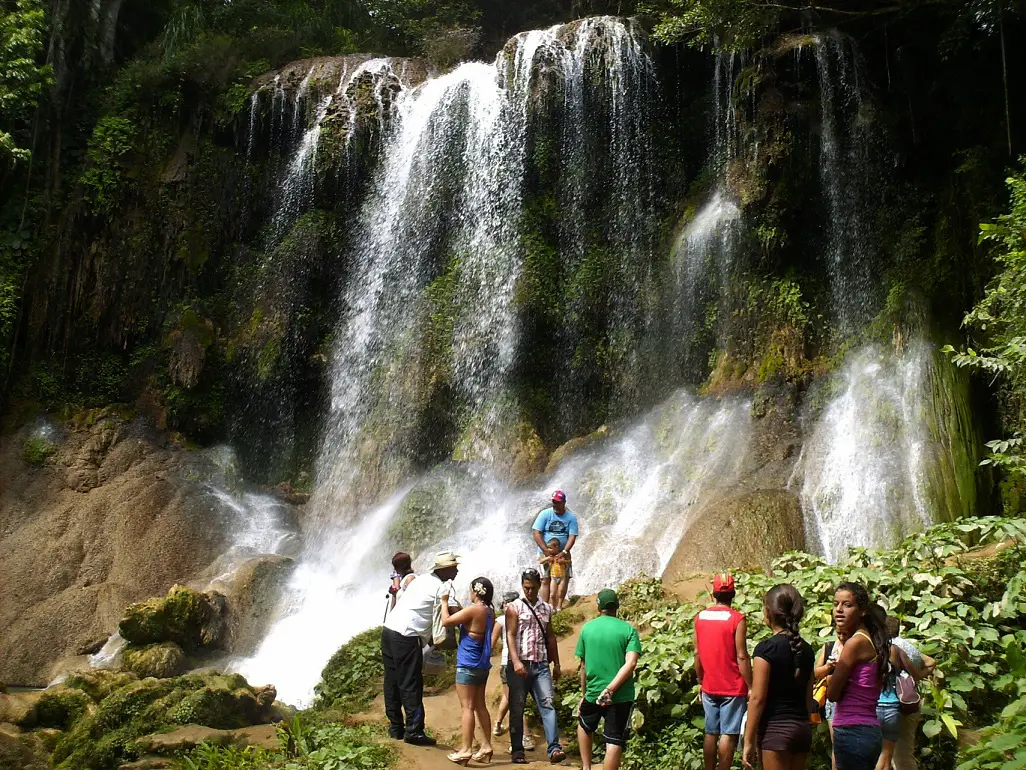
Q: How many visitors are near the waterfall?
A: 14